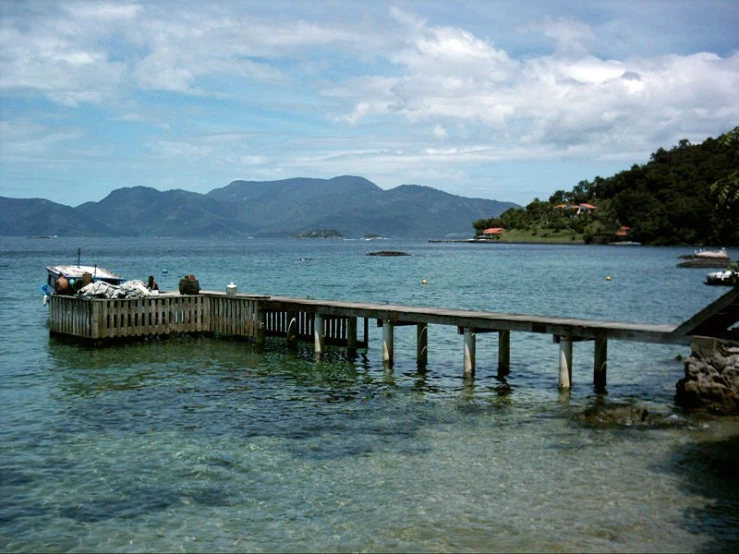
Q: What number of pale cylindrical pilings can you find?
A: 4